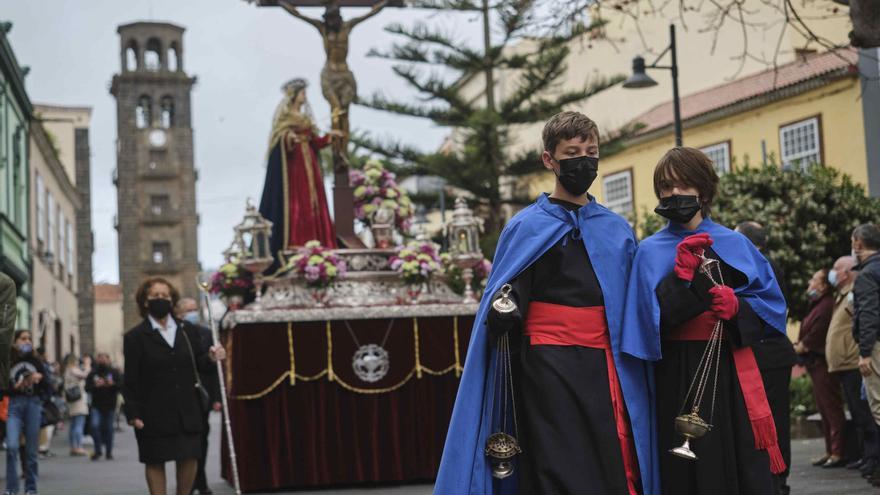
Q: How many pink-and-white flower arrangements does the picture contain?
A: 5